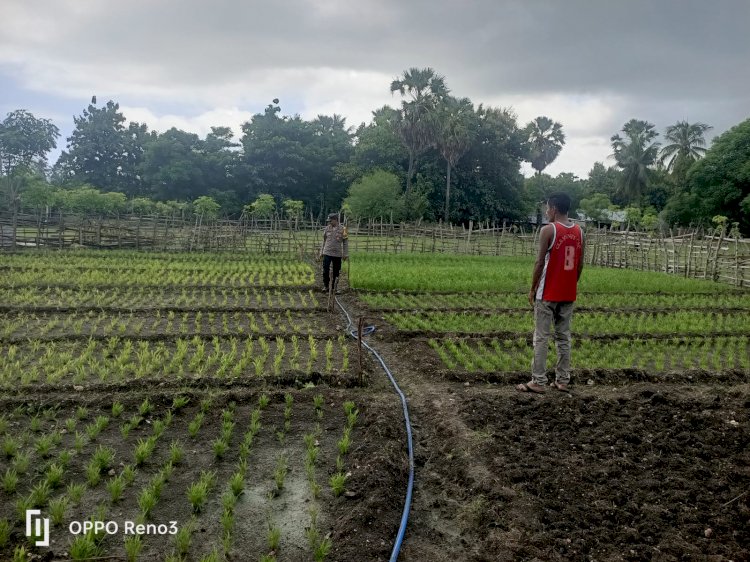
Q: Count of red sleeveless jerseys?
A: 1